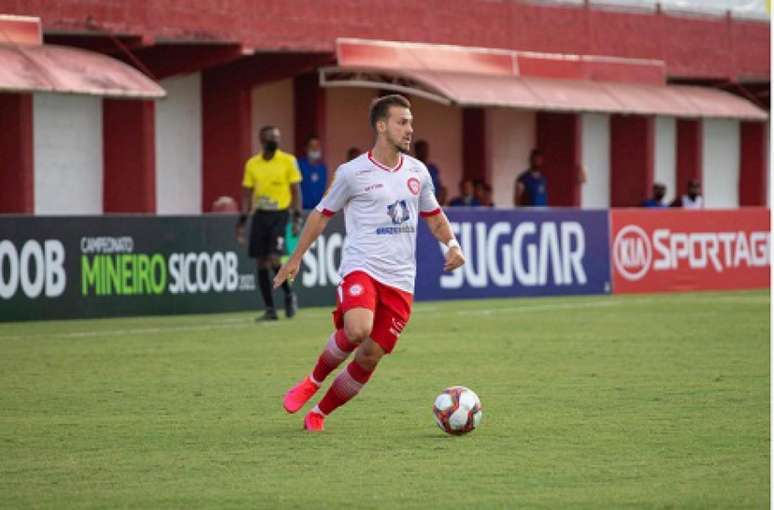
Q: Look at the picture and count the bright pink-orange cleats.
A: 2